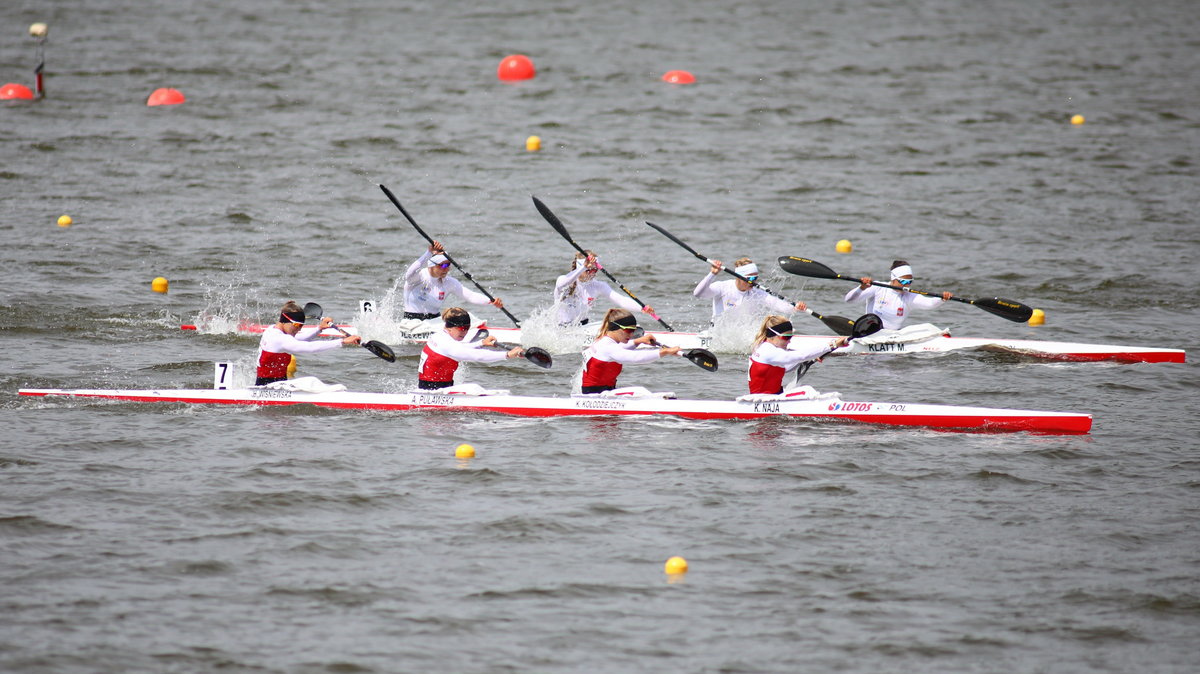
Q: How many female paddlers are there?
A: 8